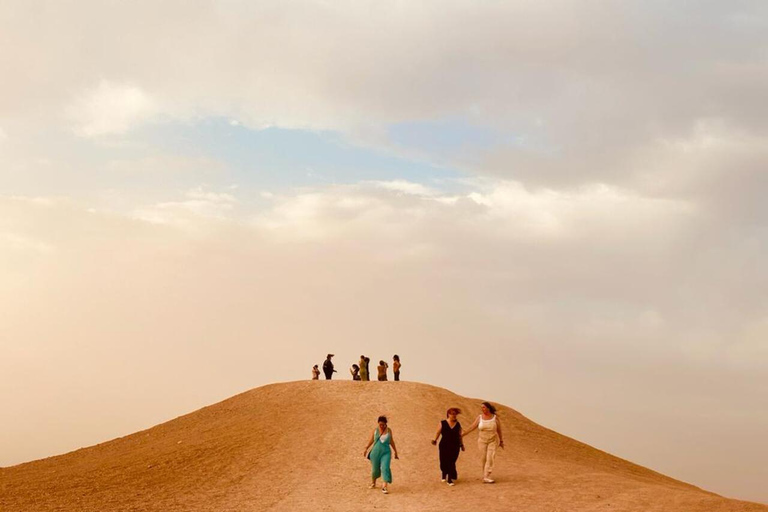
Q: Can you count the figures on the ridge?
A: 7